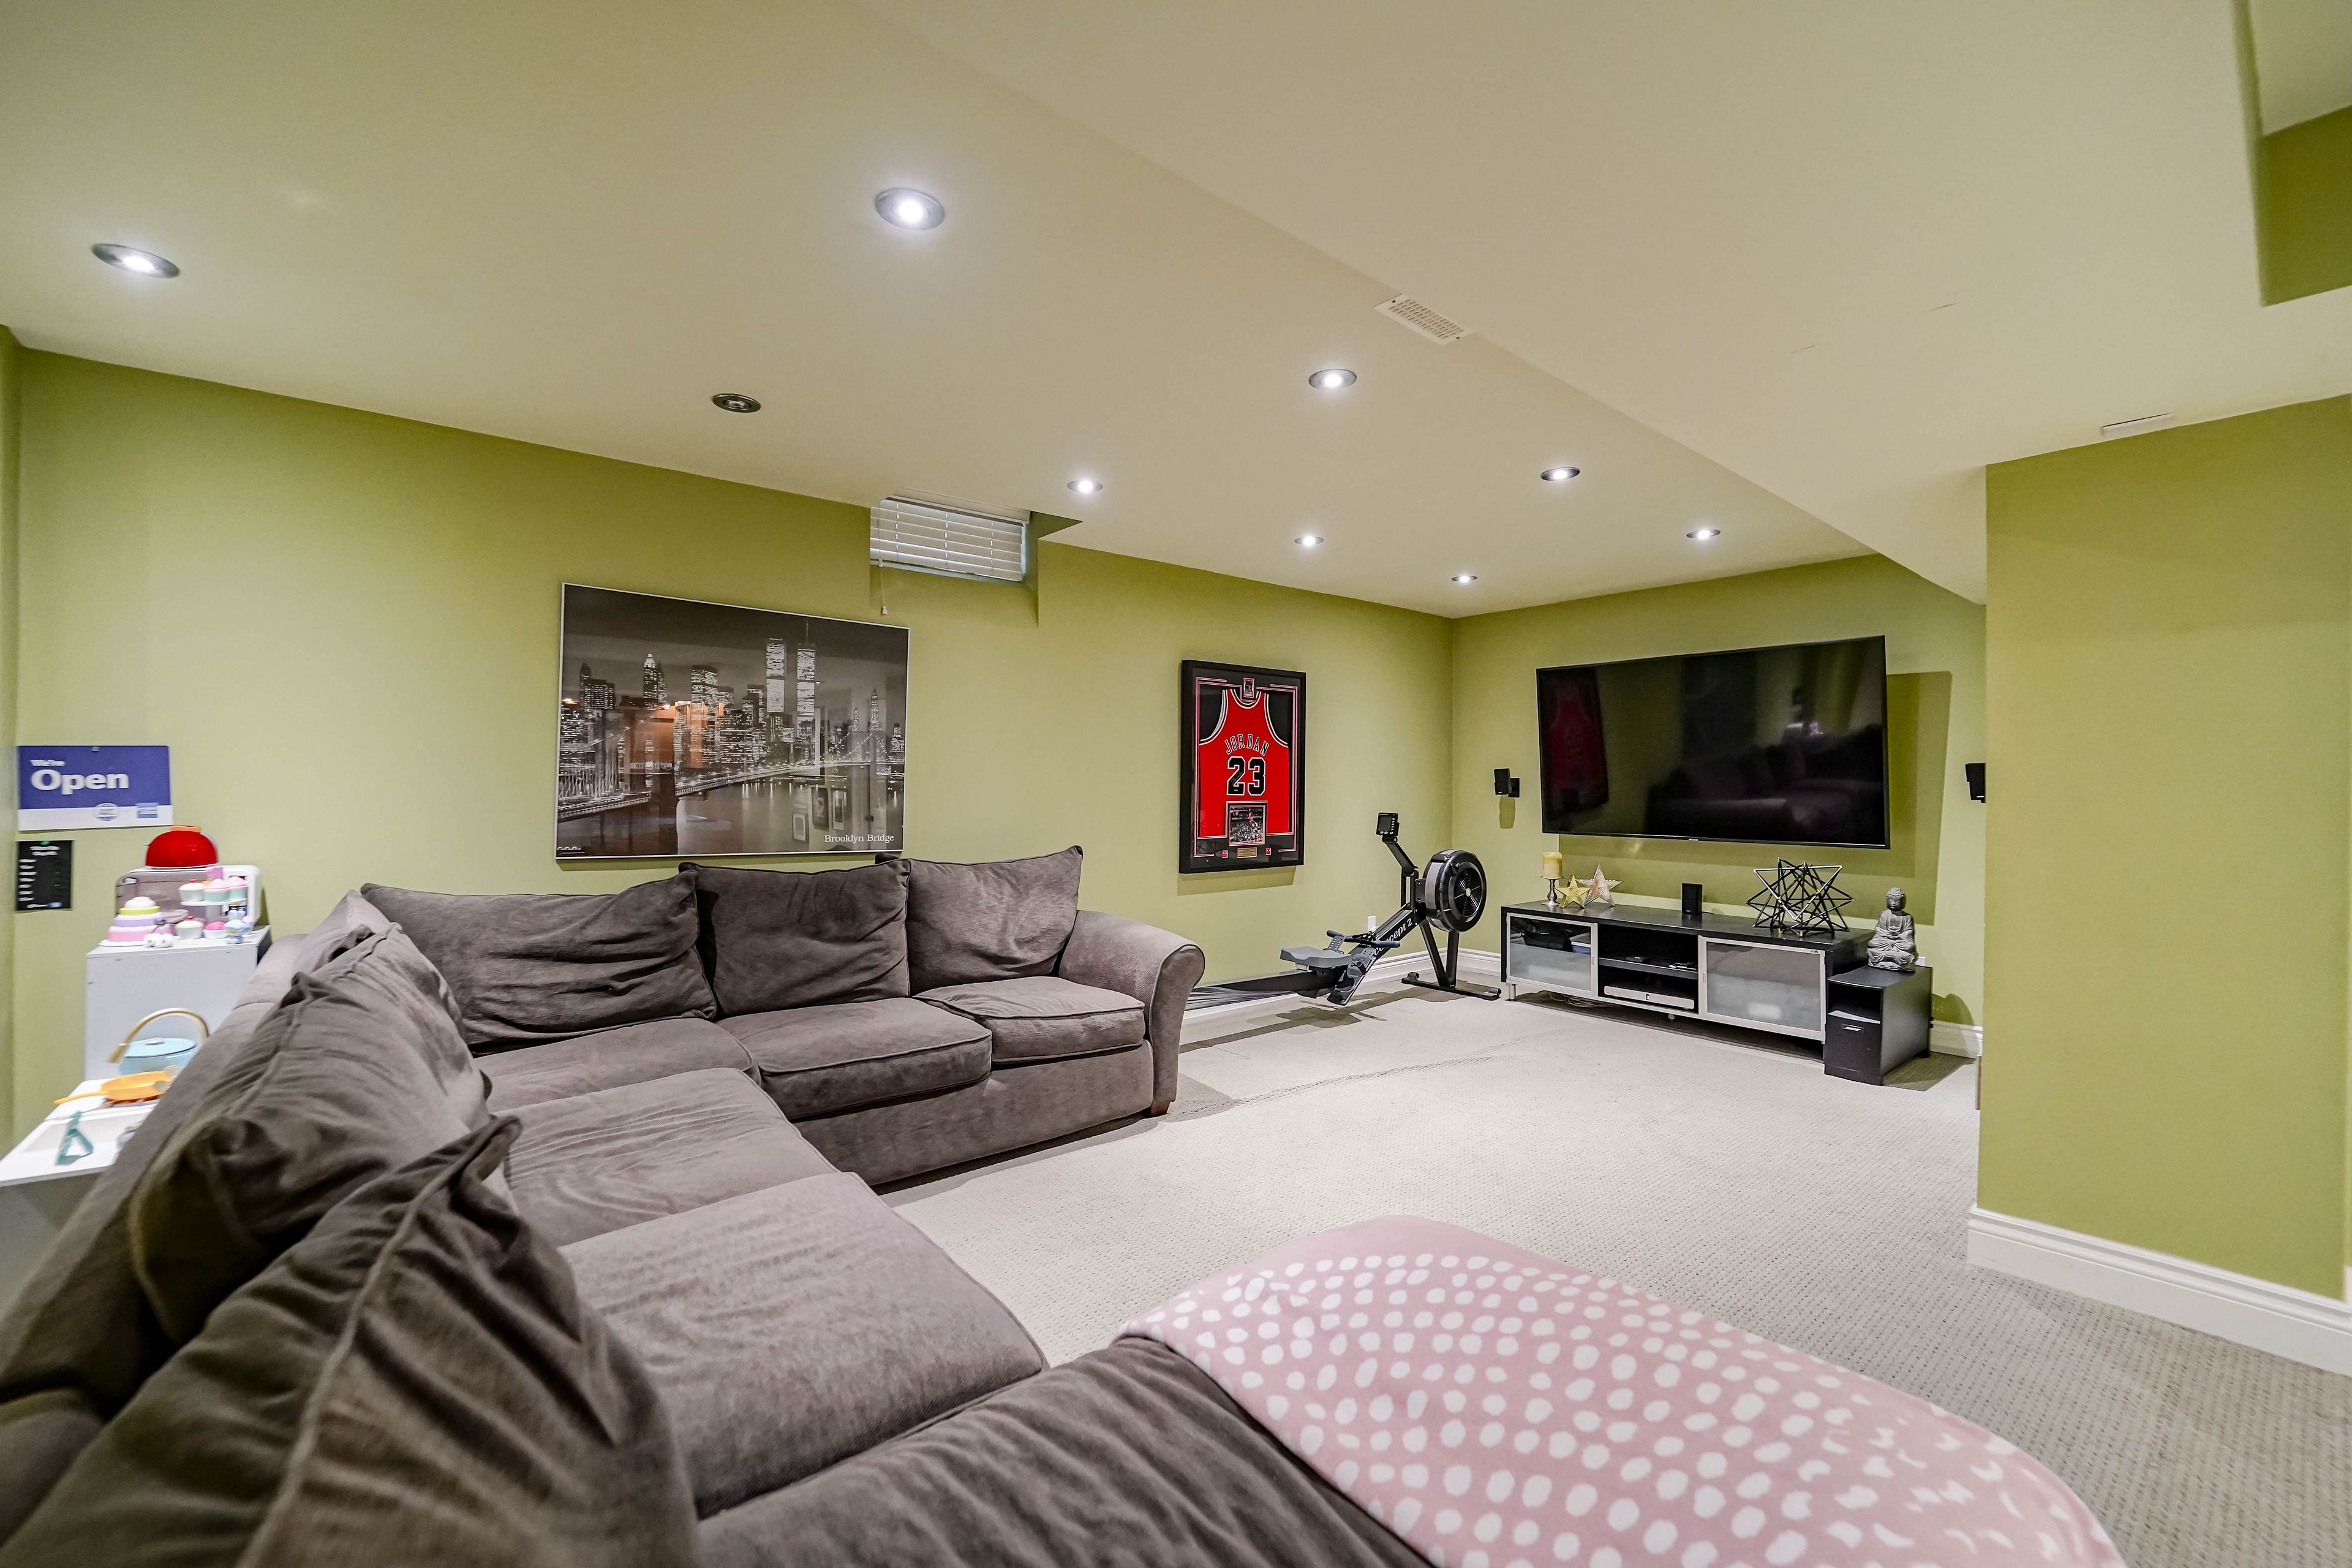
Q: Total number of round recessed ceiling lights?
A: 9